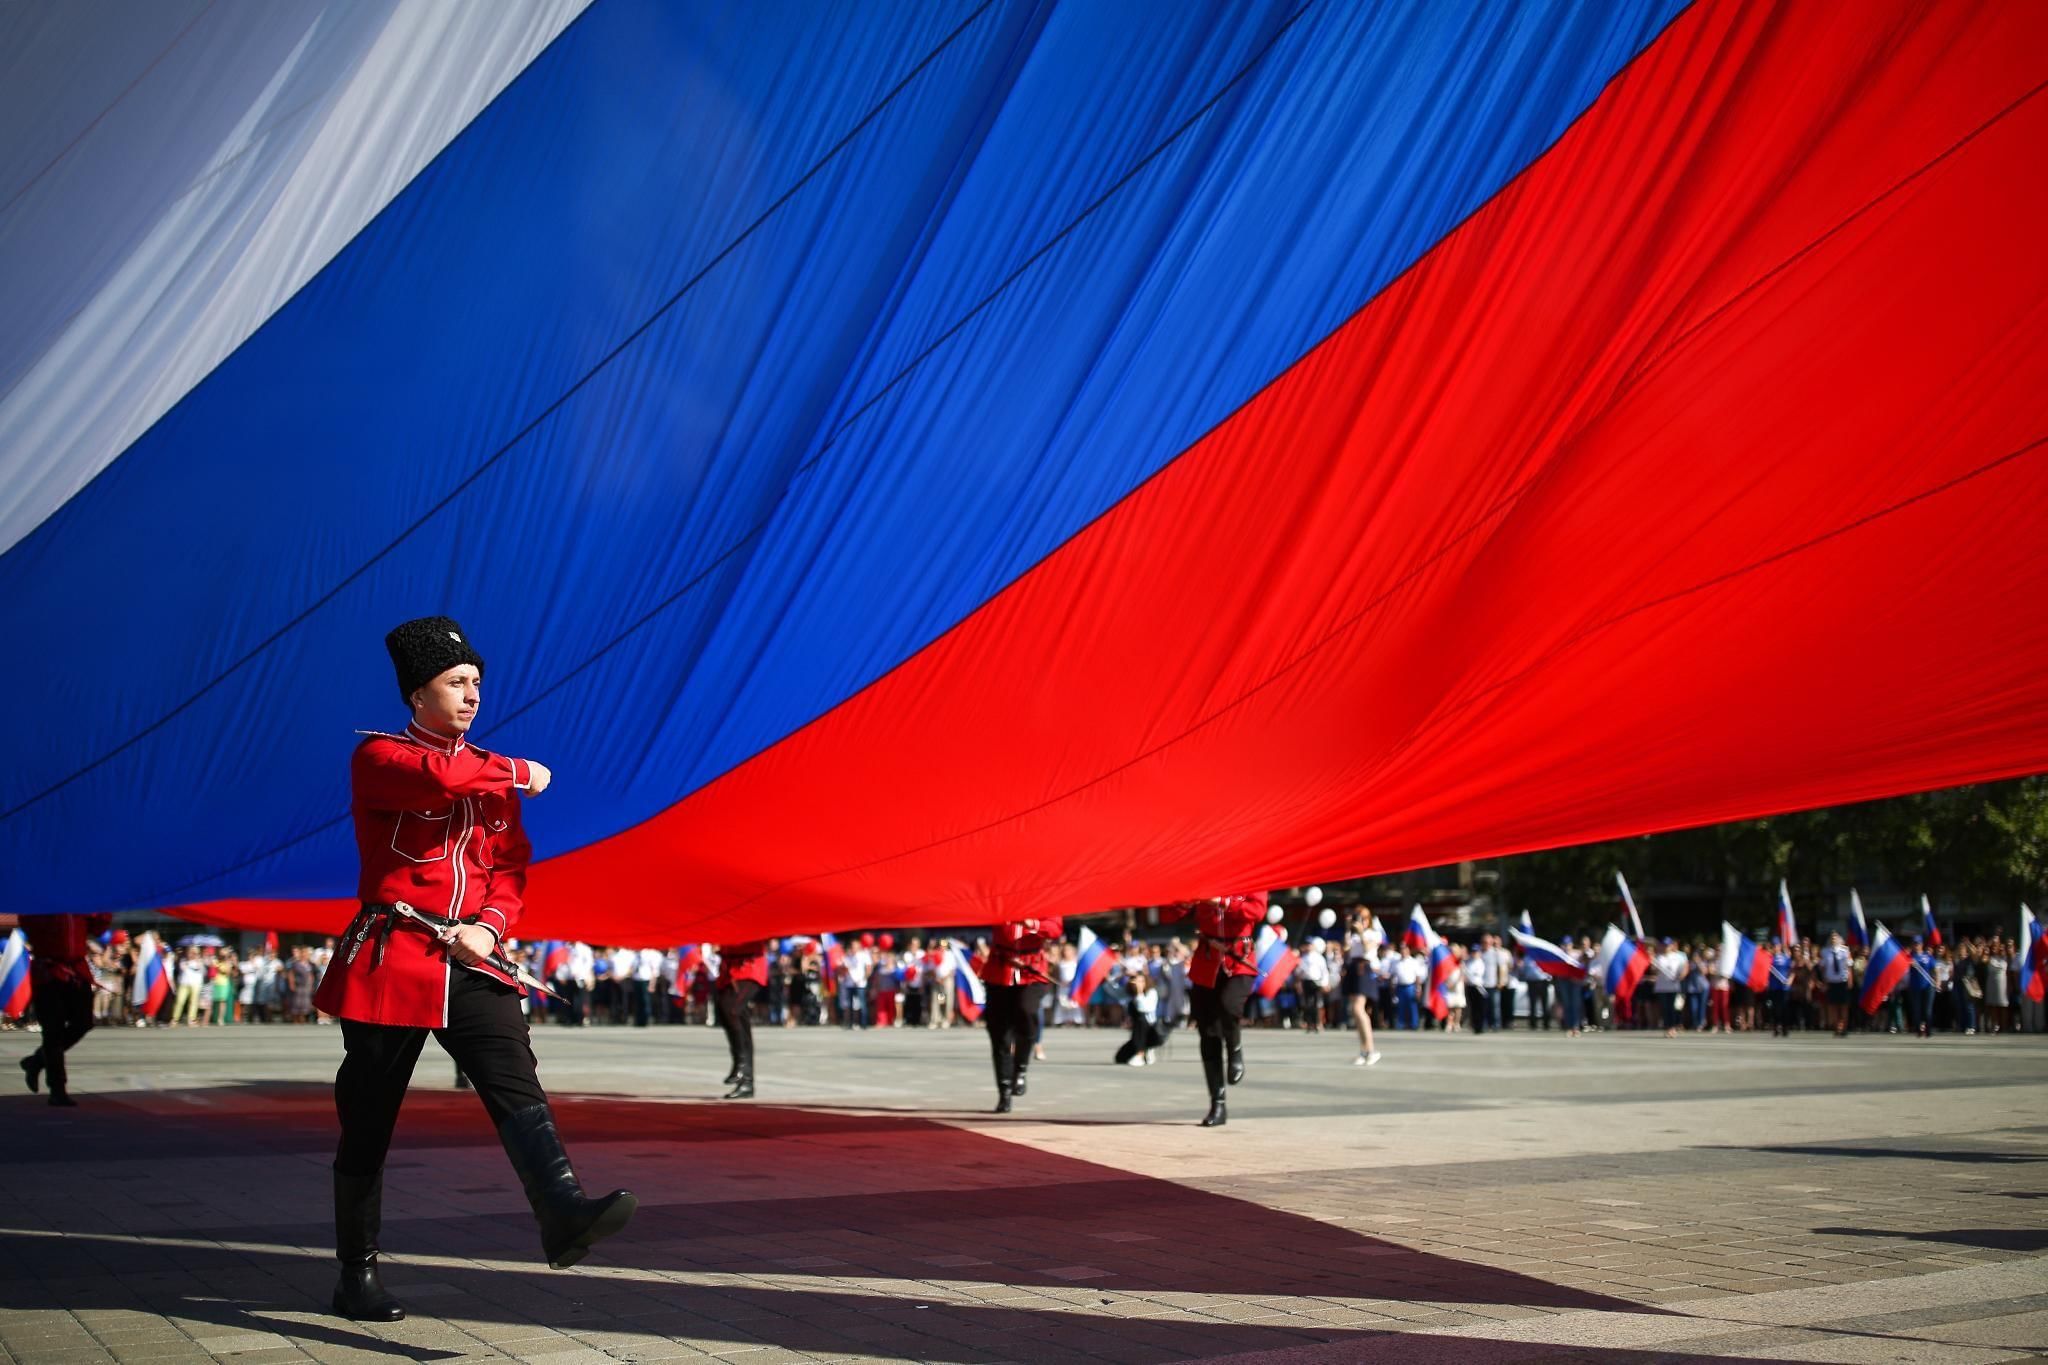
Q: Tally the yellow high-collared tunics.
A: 0